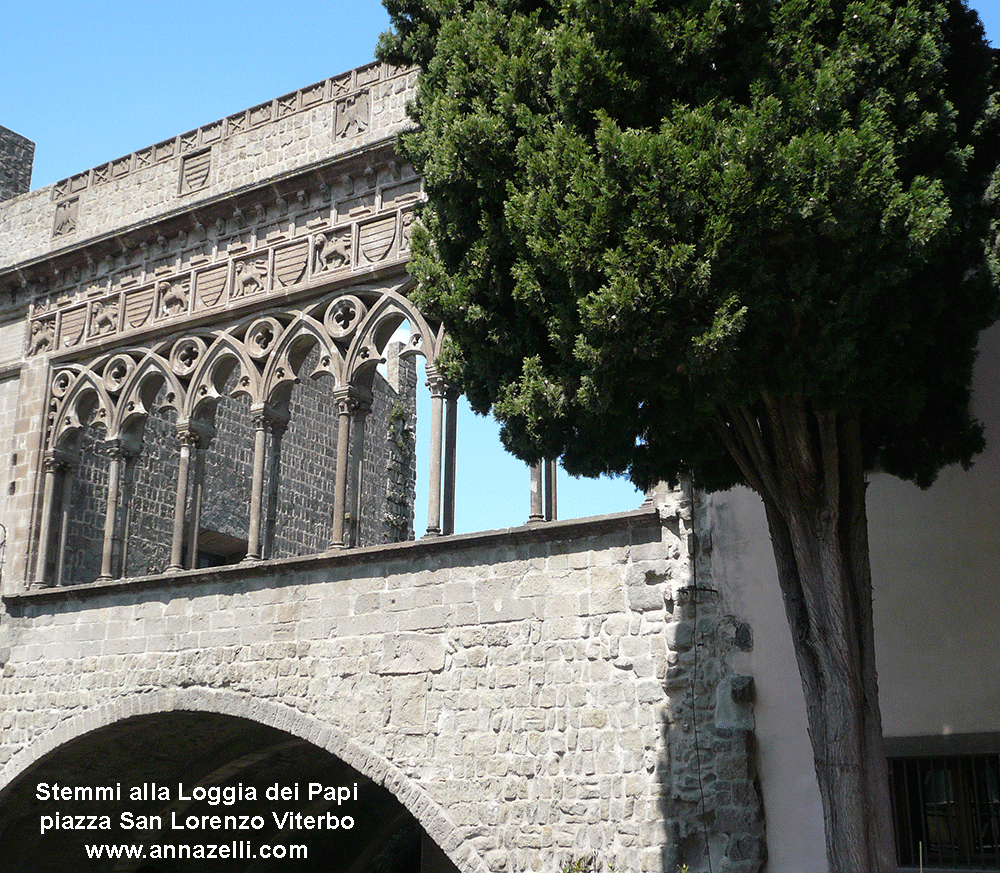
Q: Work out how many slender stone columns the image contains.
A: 14